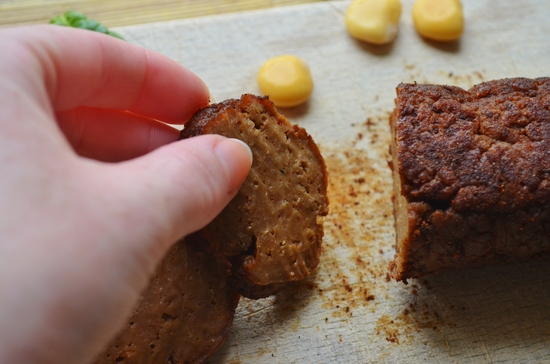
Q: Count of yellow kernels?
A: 3